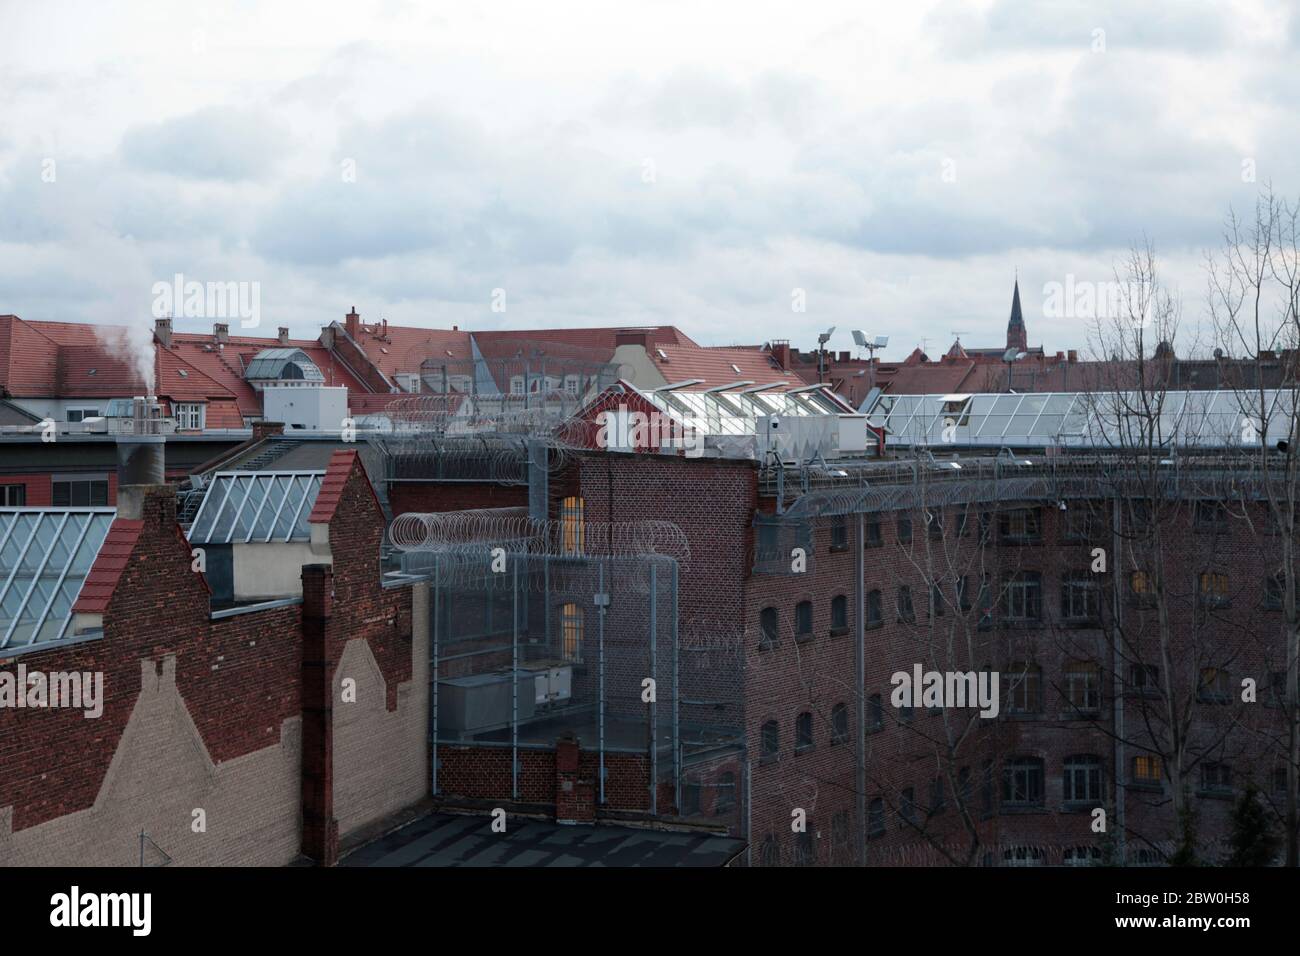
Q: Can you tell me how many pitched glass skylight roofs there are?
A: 4